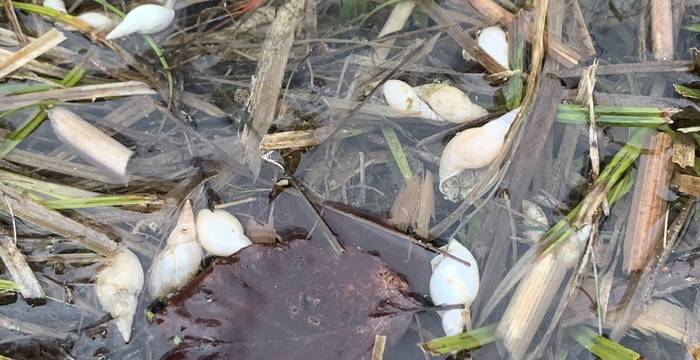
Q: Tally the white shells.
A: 11